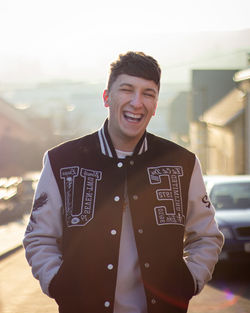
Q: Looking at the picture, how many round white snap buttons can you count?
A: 5